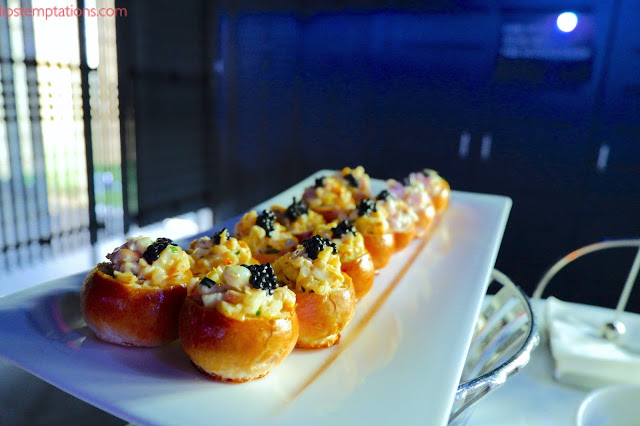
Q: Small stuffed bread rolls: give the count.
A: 13